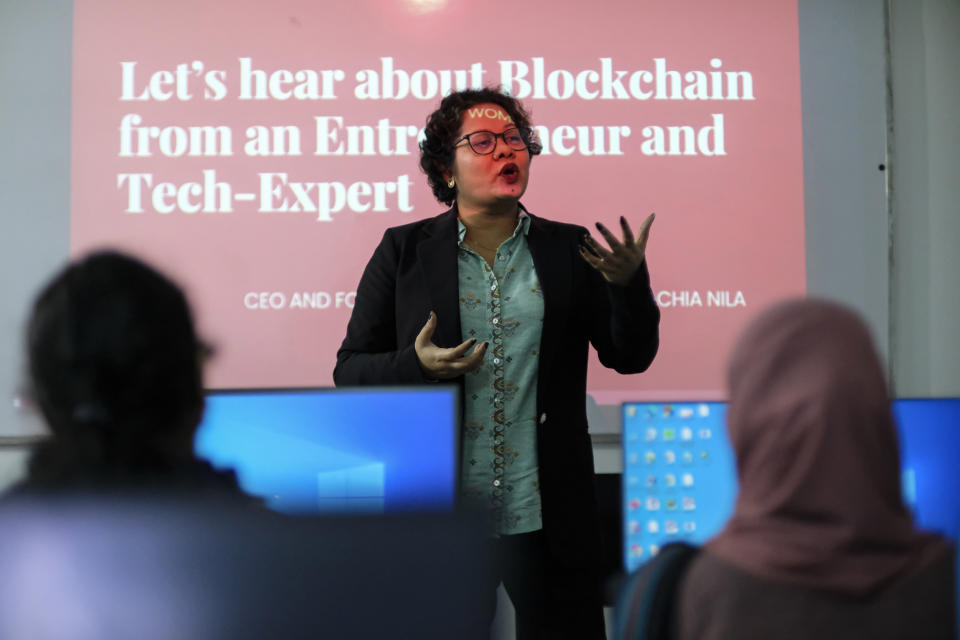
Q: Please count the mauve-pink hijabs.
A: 1